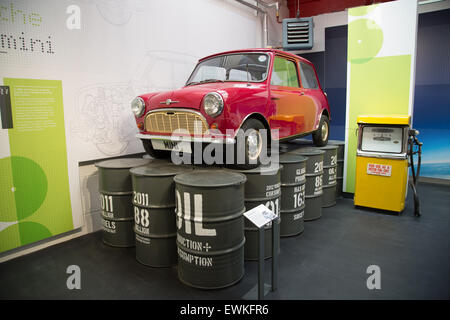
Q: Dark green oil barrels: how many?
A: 8